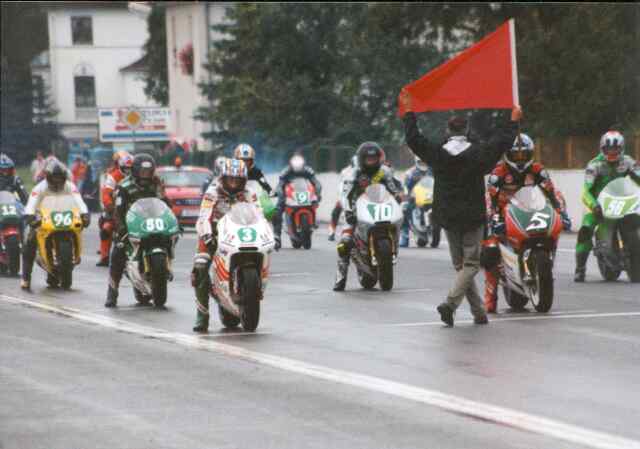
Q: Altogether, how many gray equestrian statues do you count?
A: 0